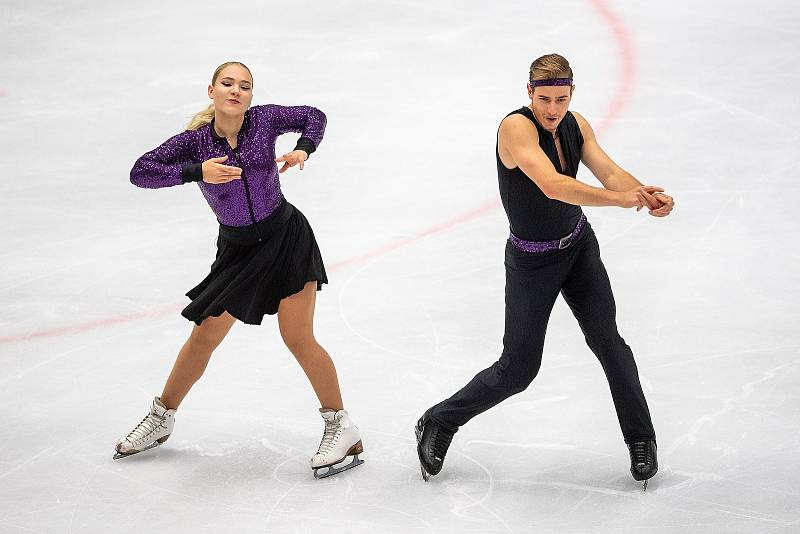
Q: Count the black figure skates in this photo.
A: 2